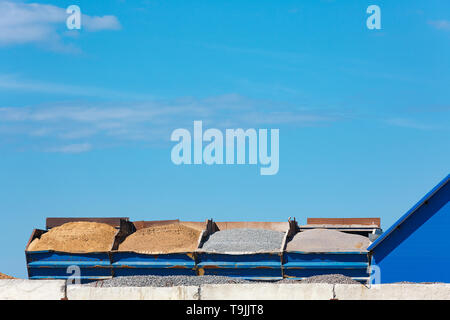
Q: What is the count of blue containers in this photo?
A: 4